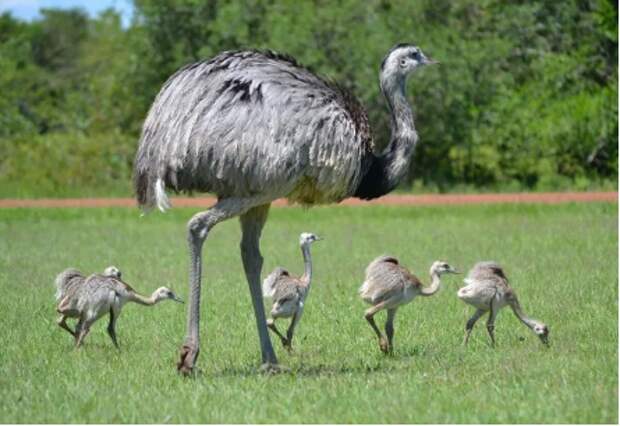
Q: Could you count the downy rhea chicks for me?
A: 5